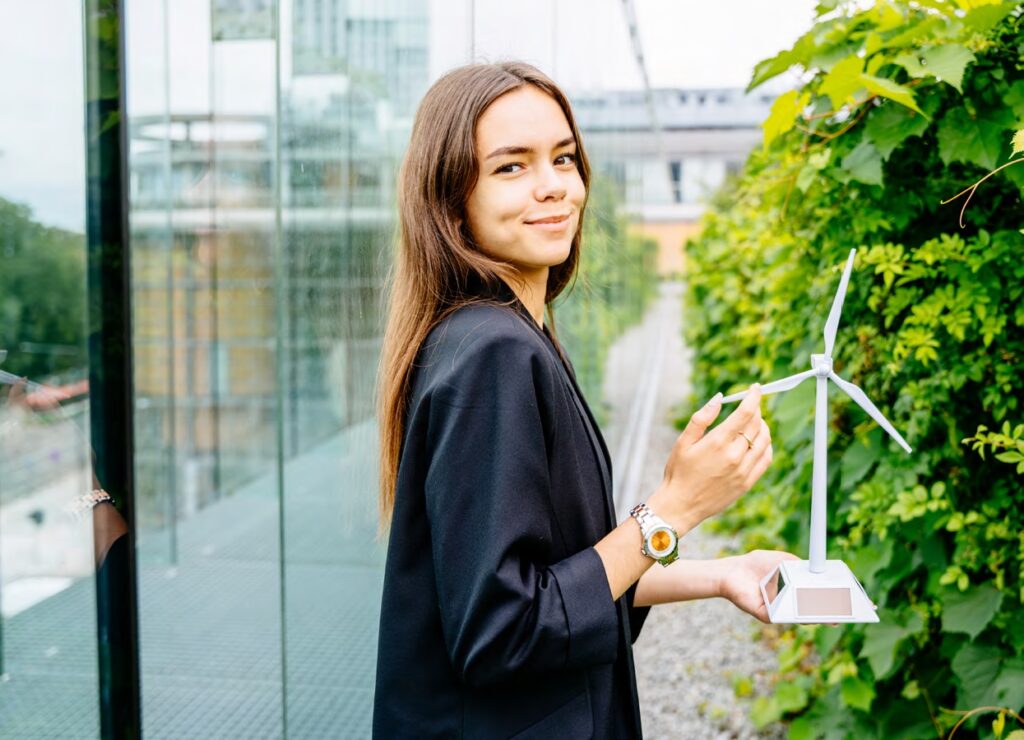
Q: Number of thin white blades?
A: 3